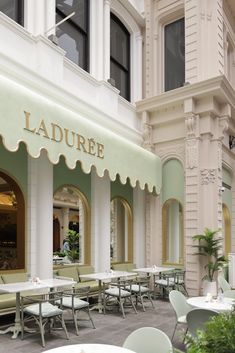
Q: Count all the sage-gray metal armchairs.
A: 6